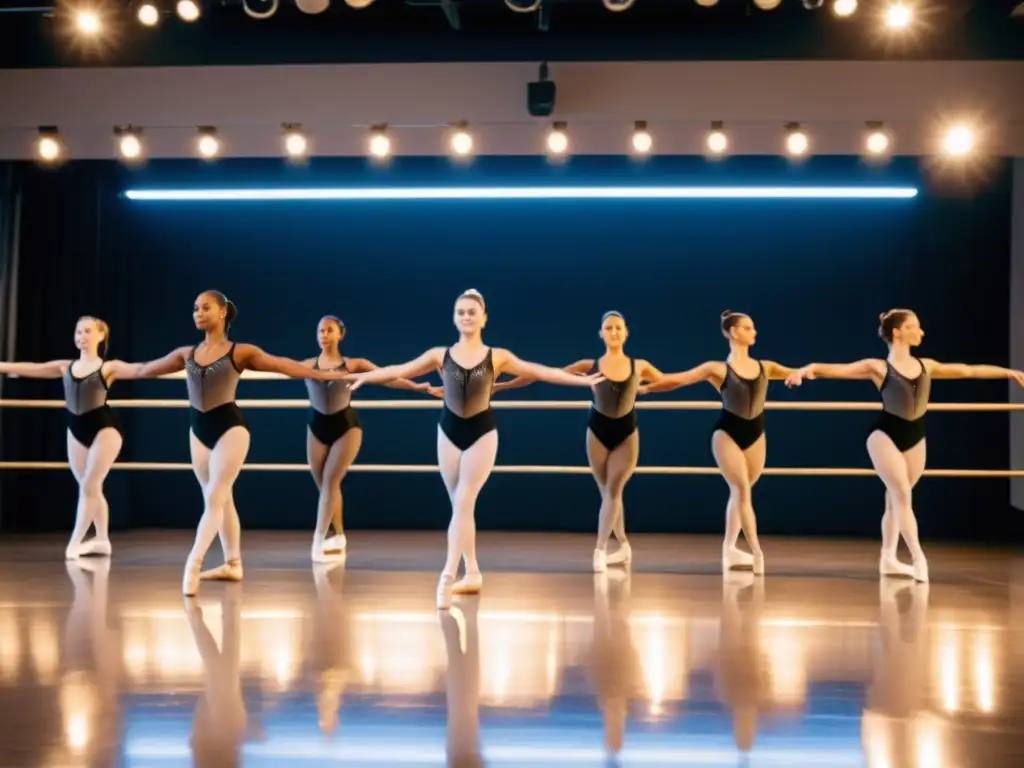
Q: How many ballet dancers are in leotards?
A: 7